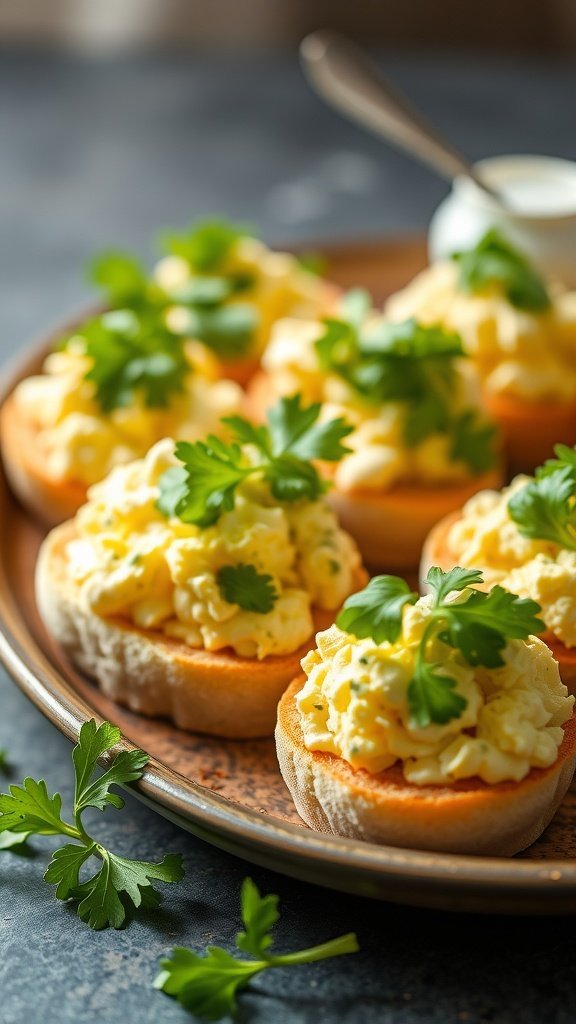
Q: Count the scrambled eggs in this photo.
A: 7